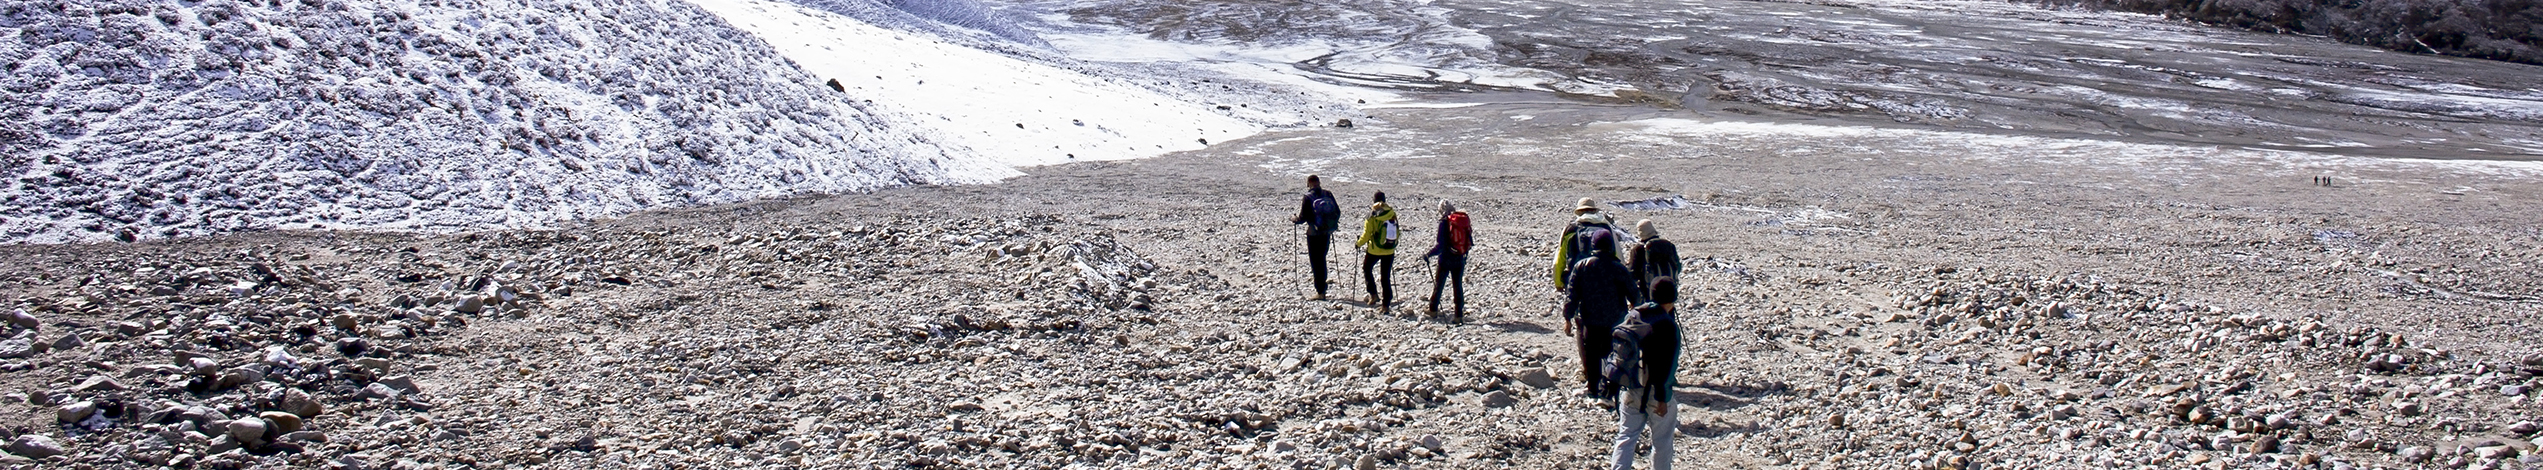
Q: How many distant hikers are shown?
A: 3